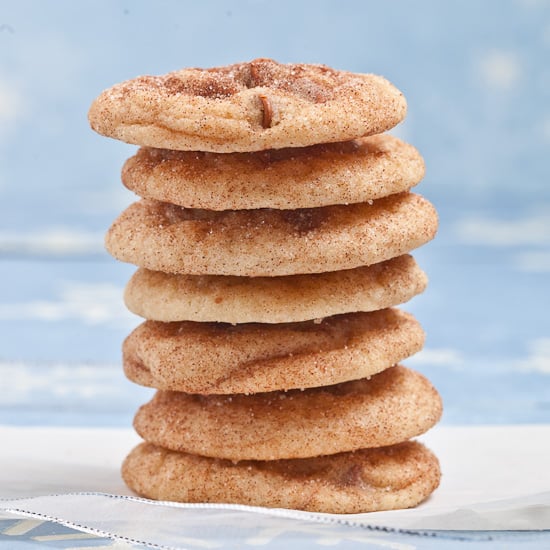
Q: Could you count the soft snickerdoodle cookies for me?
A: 7